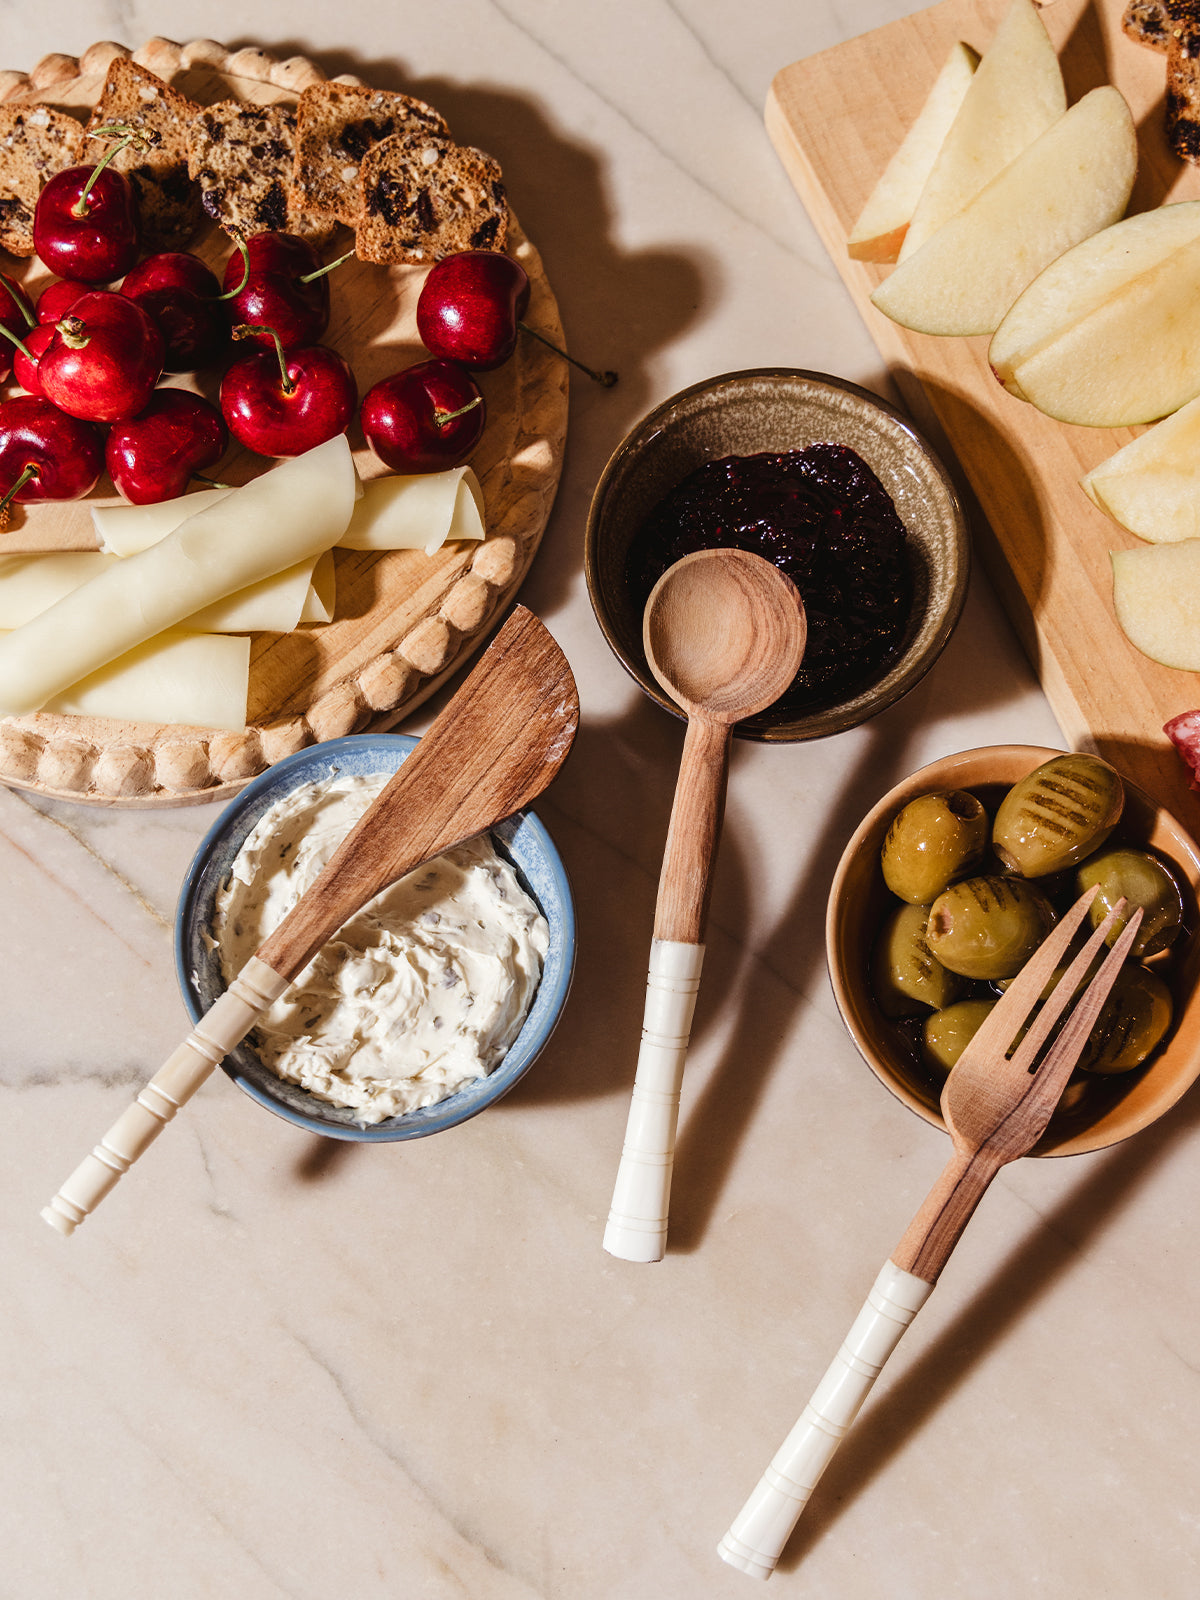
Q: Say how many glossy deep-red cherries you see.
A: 12